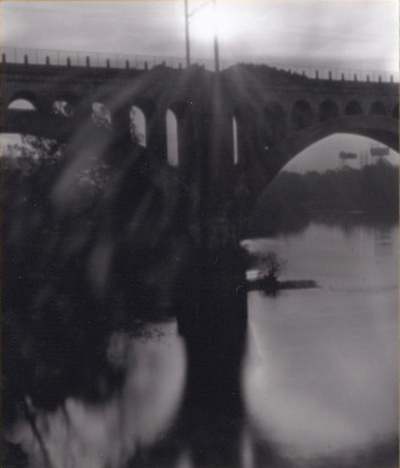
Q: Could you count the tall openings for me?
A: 3